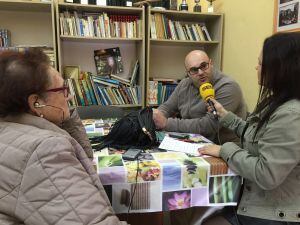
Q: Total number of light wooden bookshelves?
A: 3